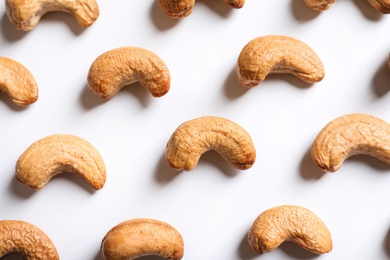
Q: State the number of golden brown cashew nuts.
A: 12